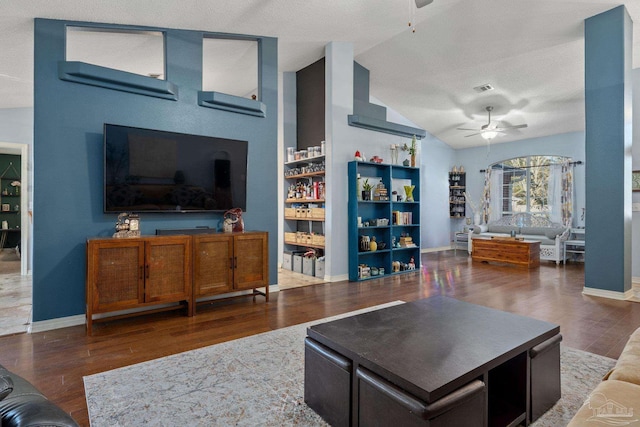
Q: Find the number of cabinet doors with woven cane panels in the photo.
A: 4